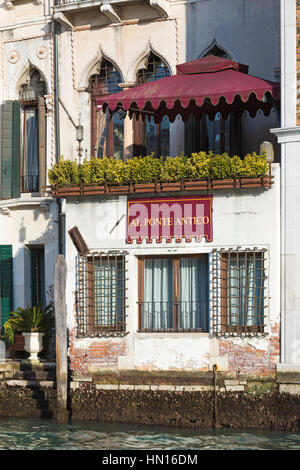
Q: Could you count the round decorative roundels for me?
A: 2